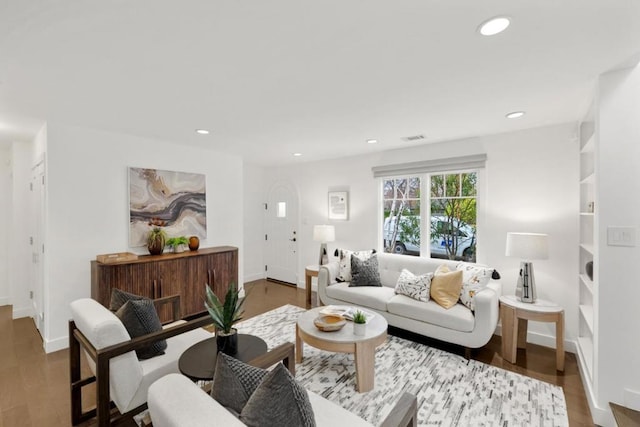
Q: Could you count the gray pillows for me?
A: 5